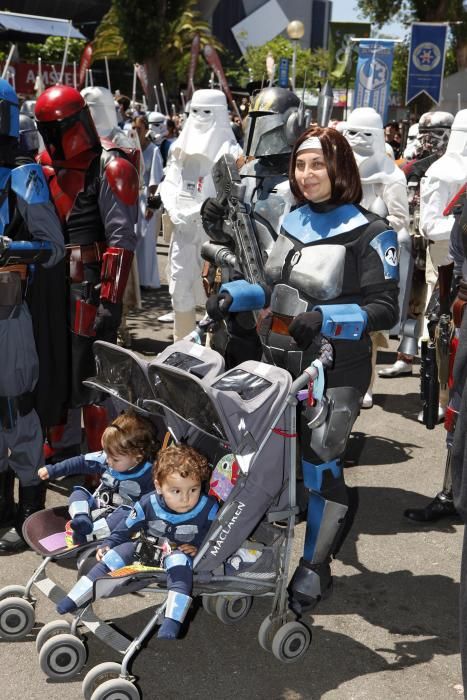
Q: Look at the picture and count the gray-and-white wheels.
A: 10